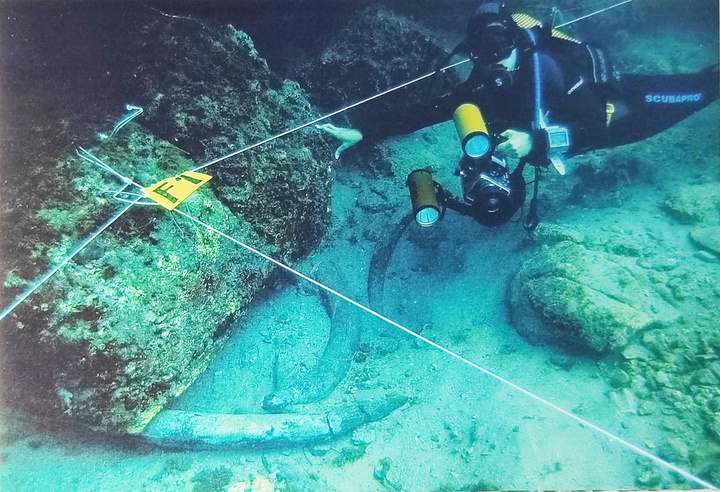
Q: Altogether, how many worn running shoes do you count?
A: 0